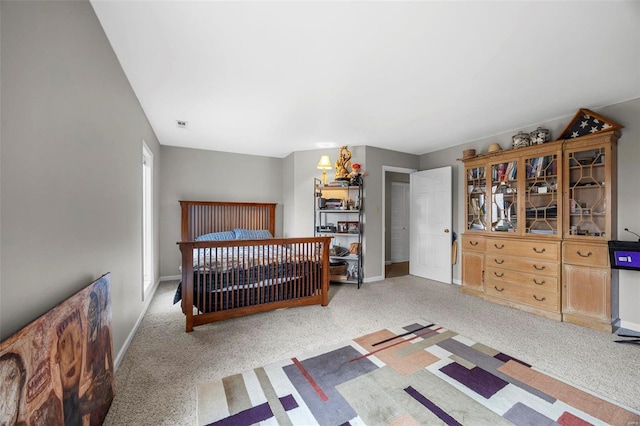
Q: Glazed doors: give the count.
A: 4